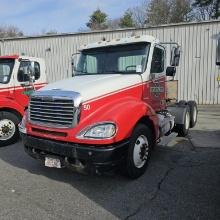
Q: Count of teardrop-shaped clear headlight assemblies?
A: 2